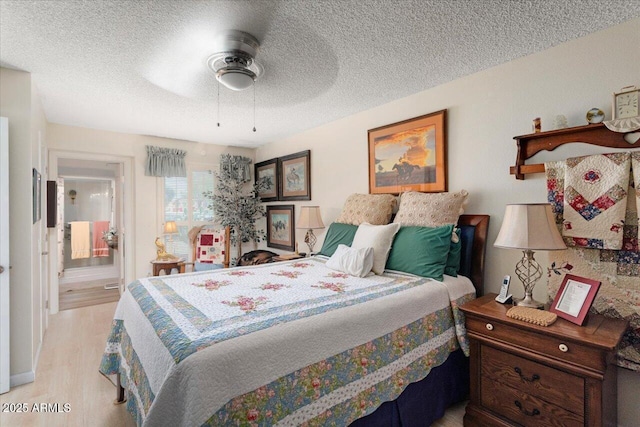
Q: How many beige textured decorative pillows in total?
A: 2